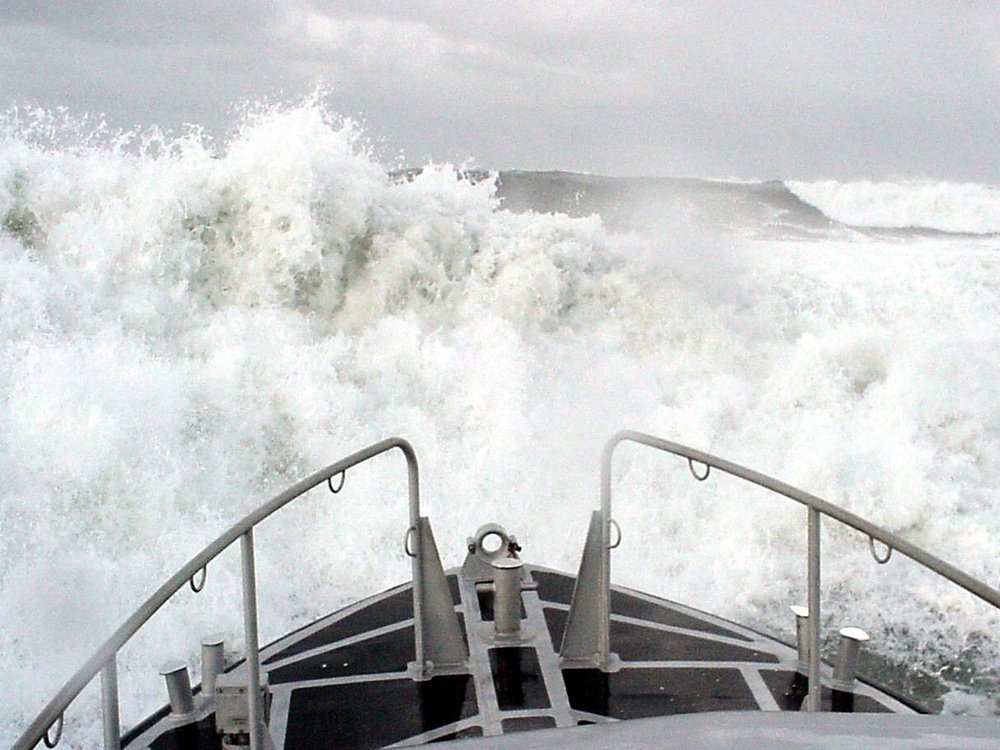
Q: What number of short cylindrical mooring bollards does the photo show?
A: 5